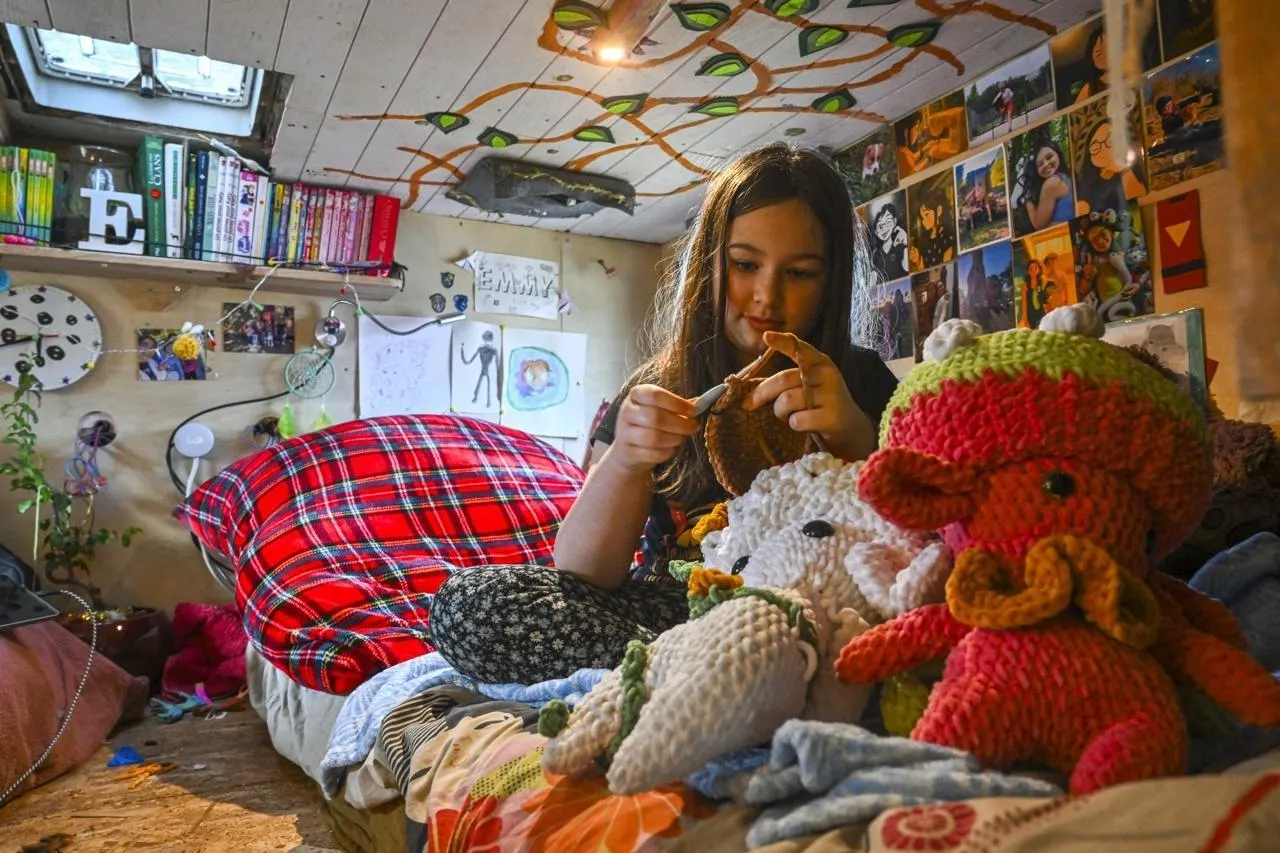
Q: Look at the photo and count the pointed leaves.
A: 13